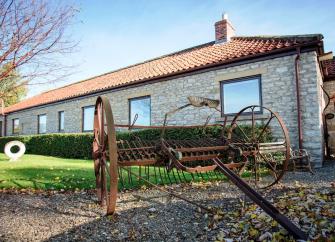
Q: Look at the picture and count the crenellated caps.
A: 0